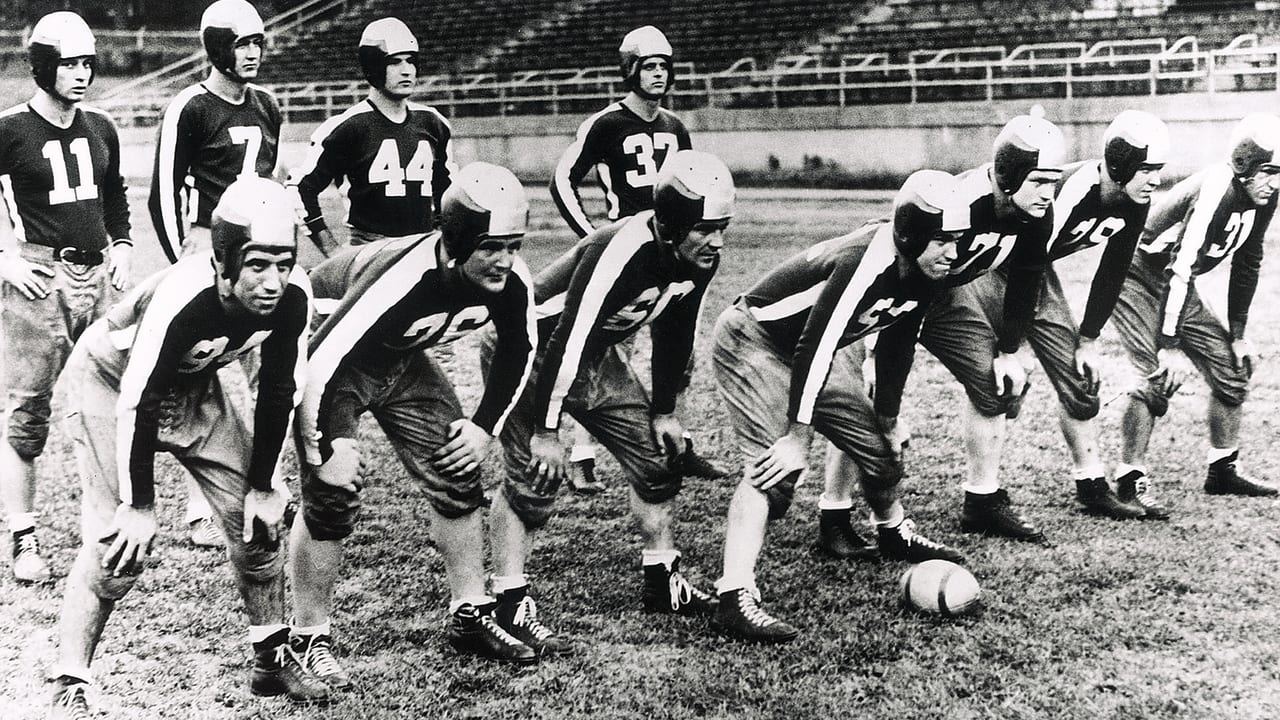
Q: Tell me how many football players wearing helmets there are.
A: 11